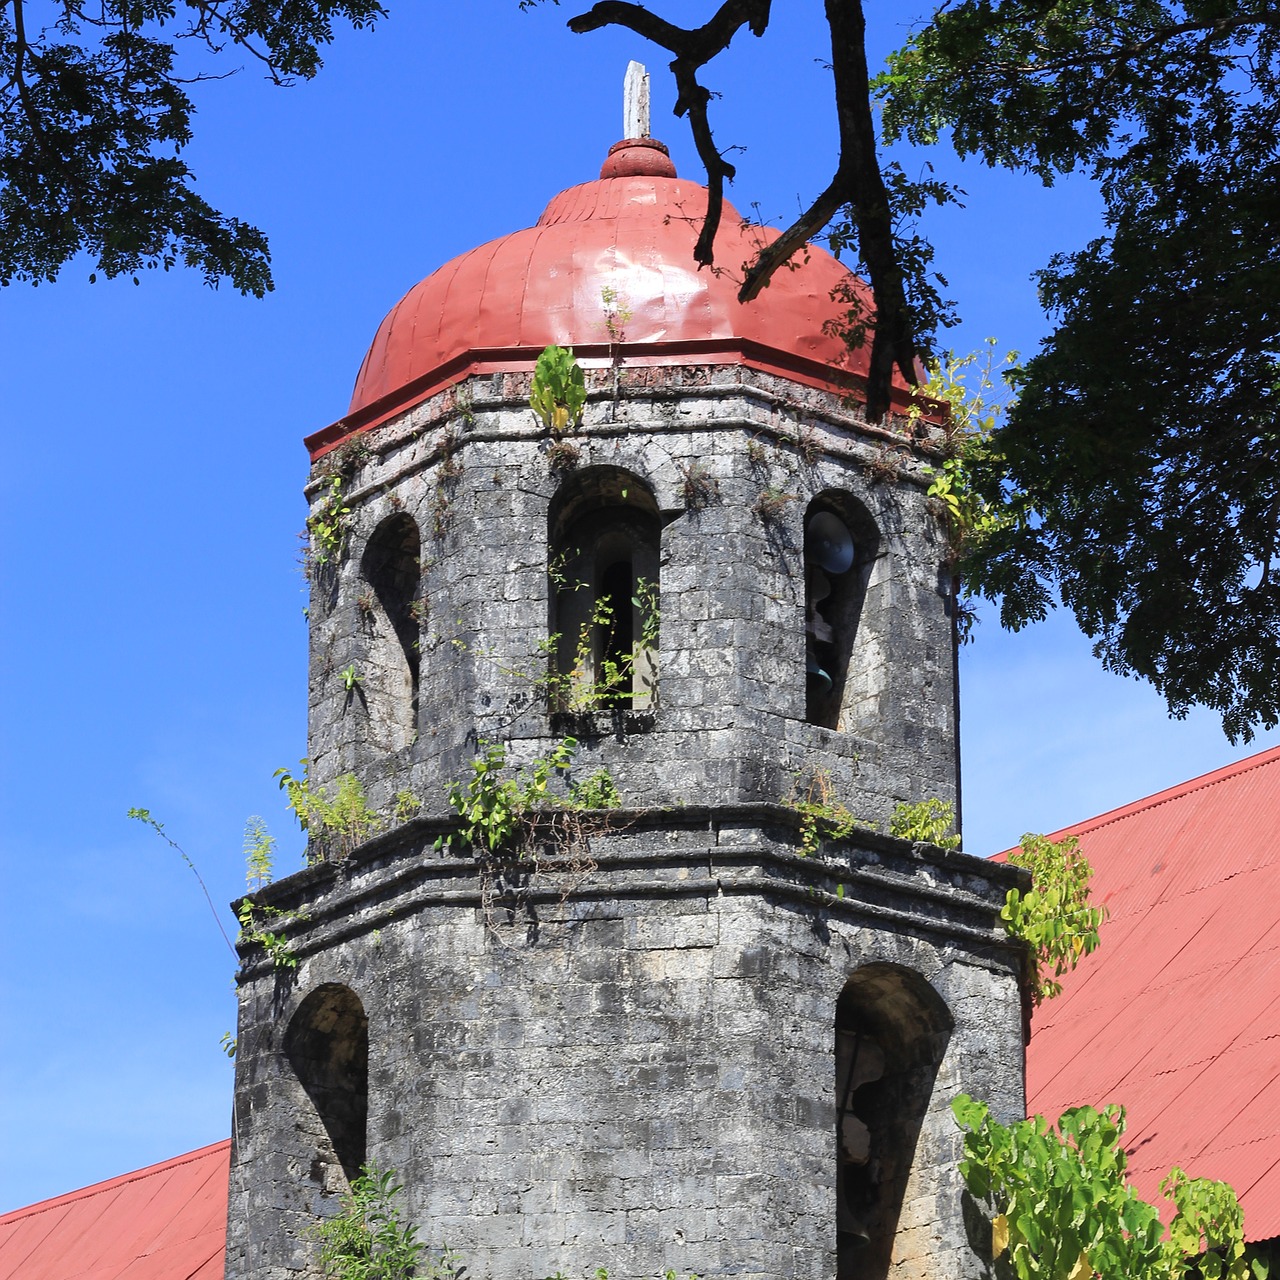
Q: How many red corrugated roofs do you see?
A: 2